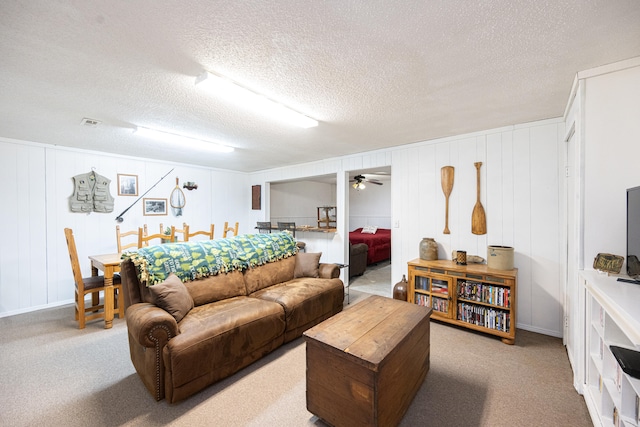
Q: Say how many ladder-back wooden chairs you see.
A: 6